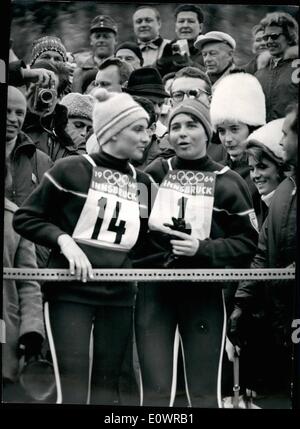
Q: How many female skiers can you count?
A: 2